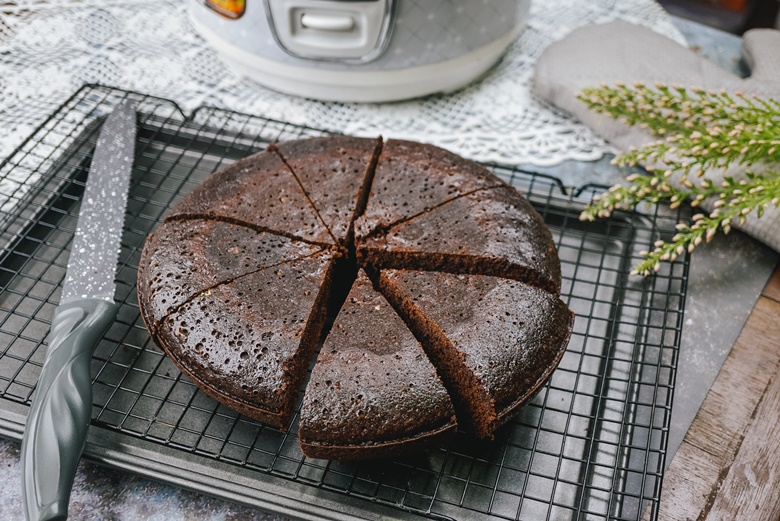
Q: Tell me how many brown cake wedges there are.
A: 8